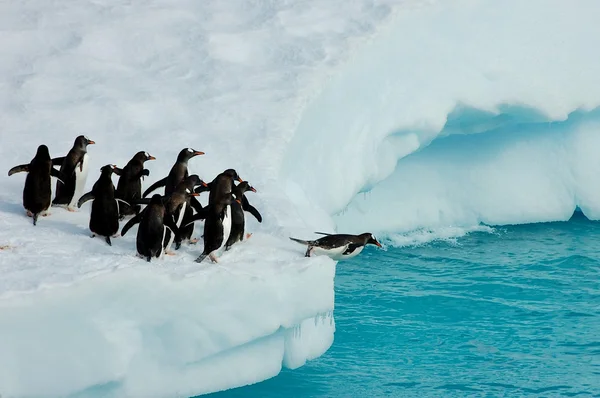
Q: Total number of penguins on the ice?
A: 11